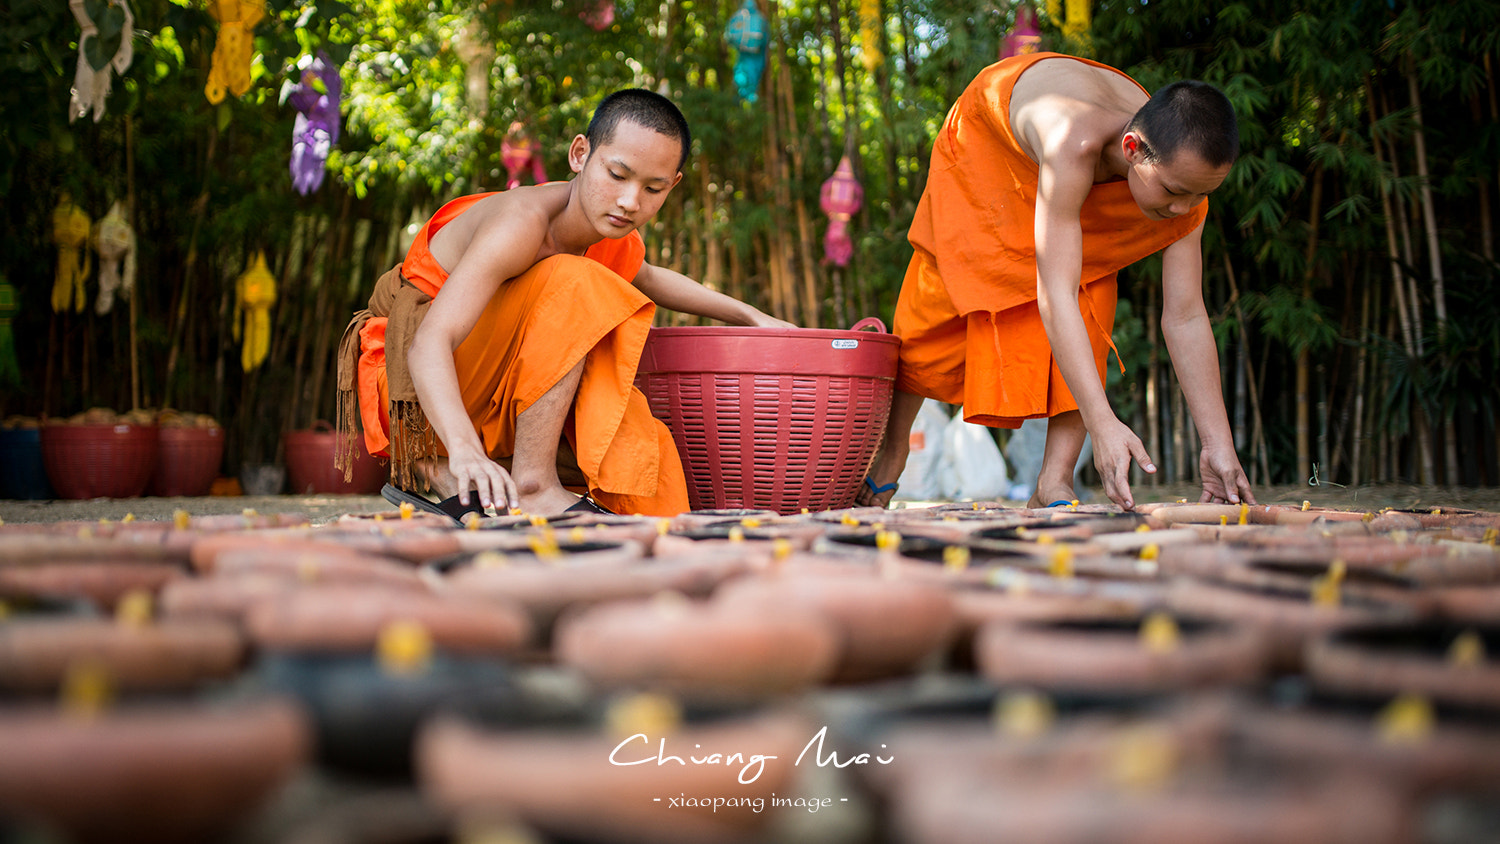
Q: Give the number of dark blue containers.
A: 1